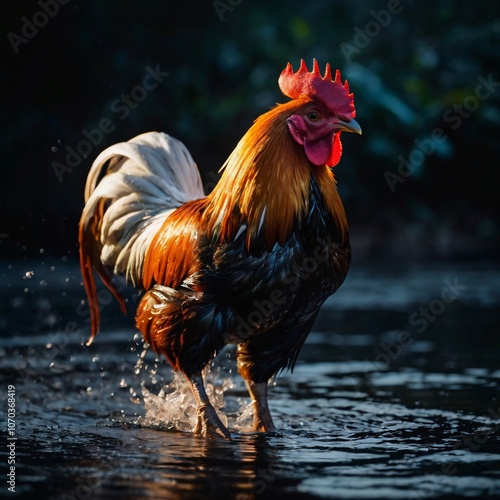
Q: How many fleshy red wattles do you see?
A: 2